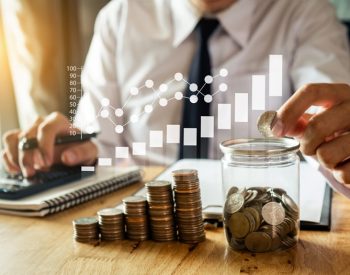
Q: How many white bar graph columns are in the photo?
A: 12